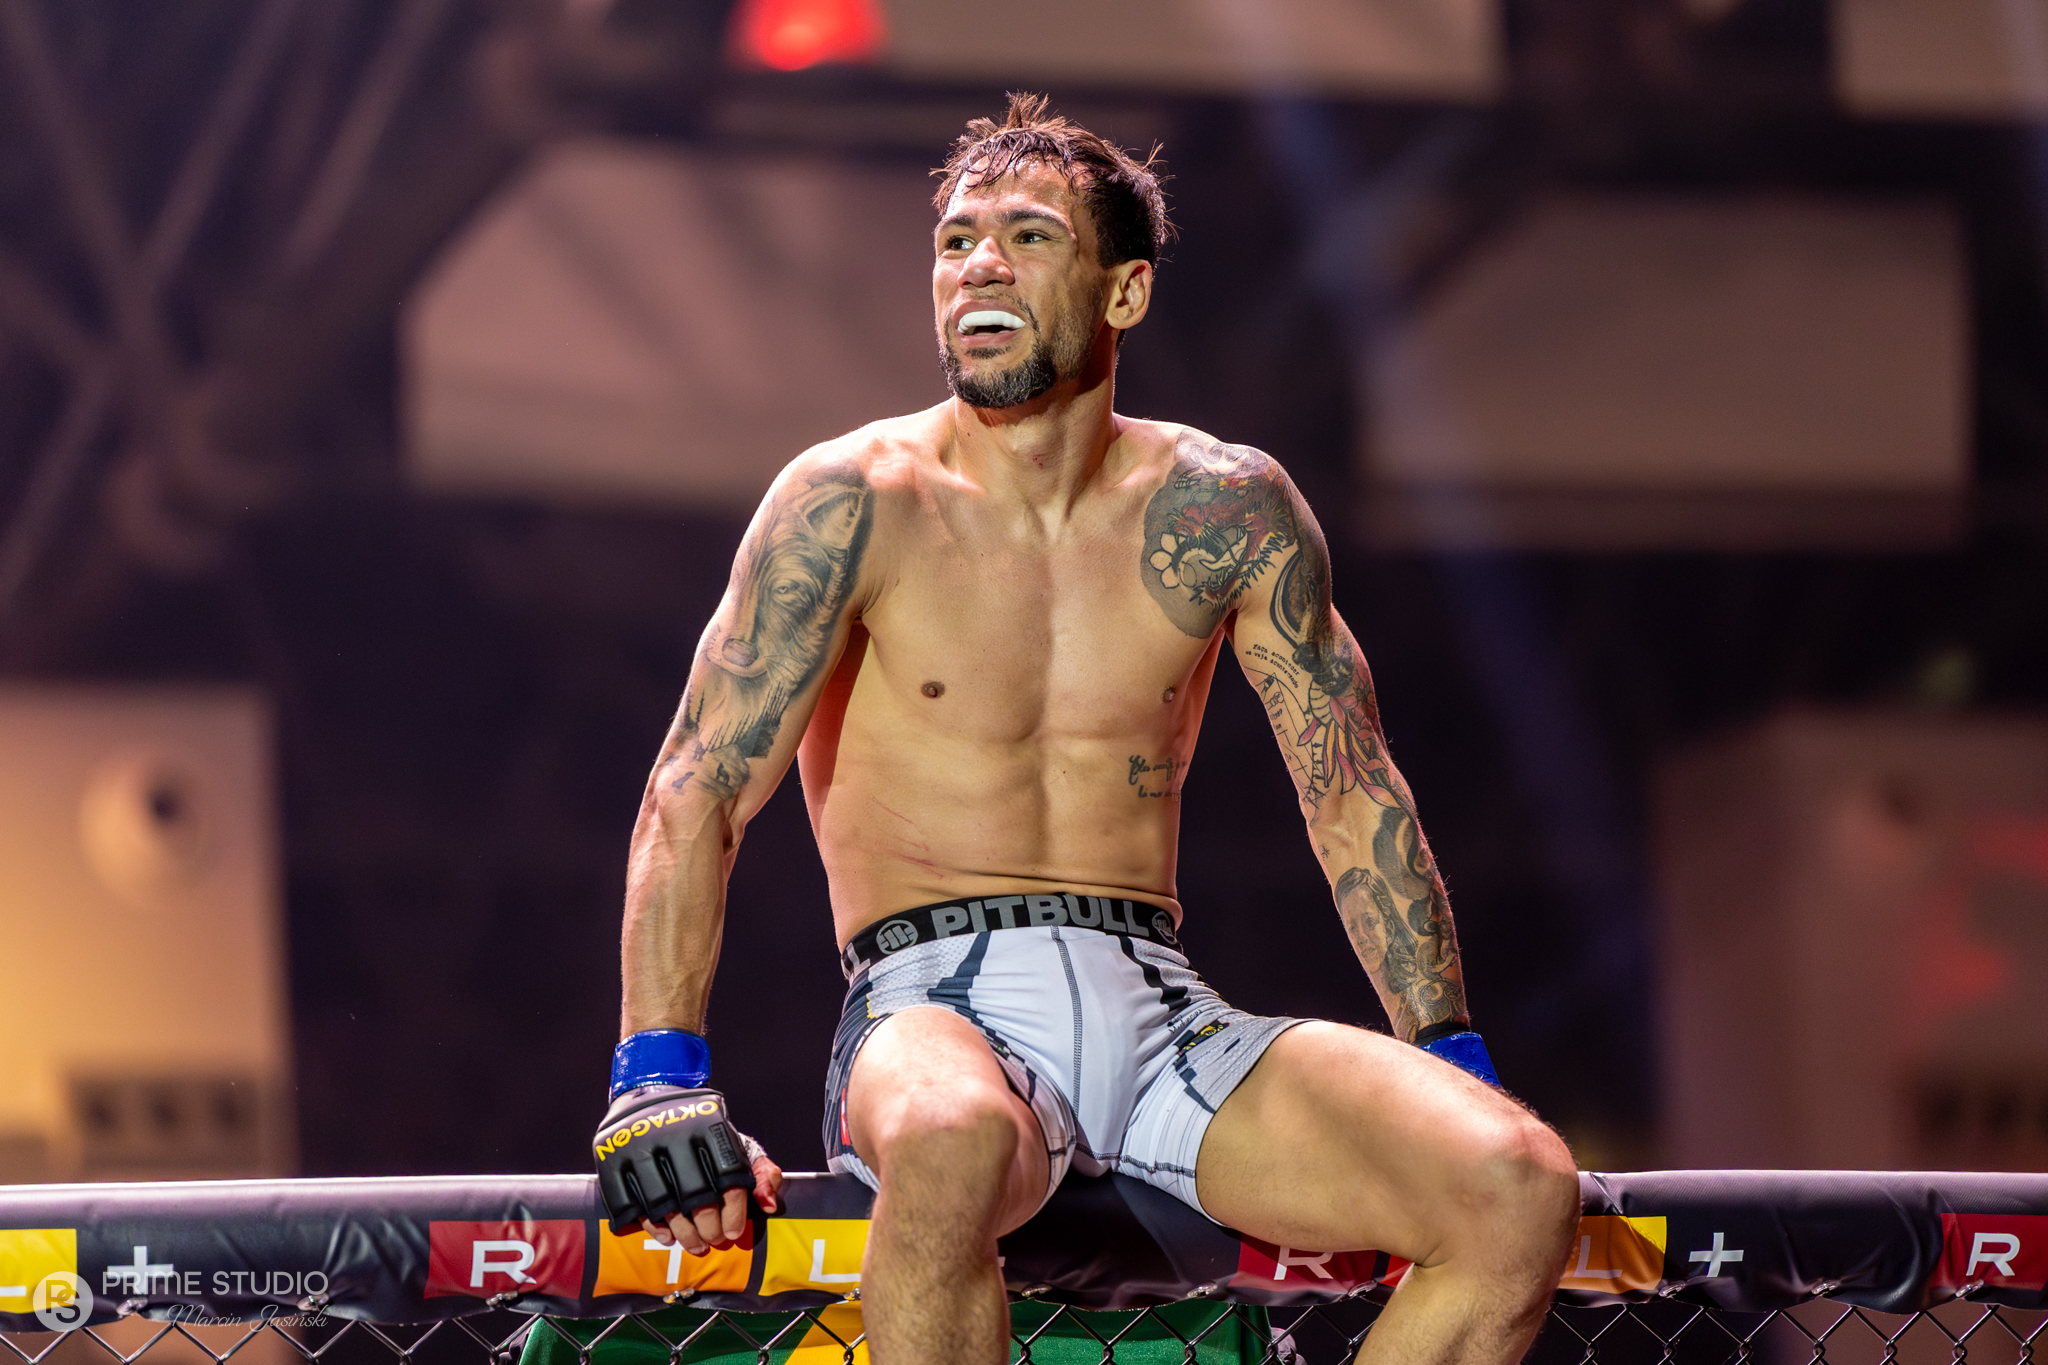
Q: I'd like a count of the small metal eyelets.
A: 11